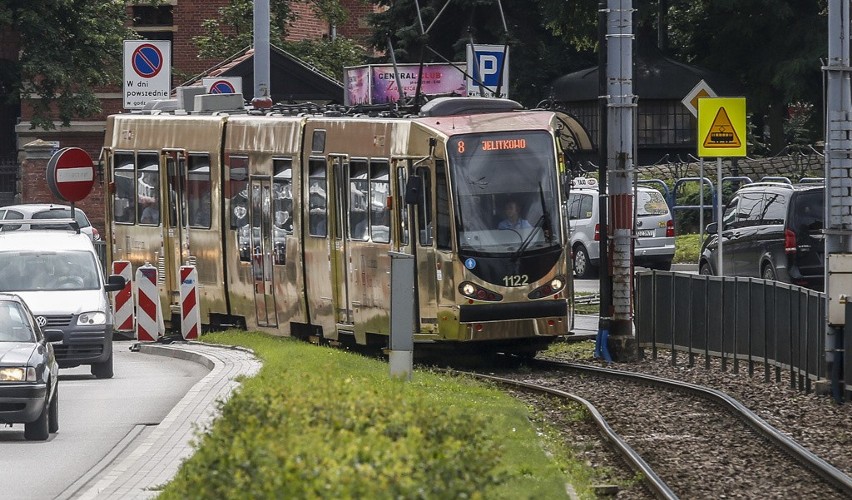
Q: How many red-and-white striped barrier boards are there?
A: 3